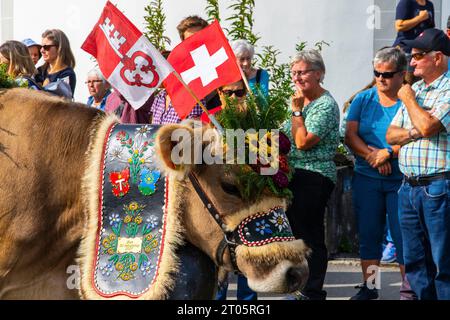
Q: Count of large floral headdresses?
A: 1